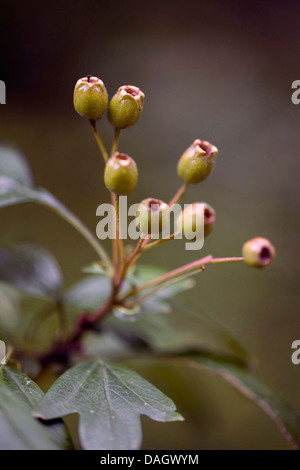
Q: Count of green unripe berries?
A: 7